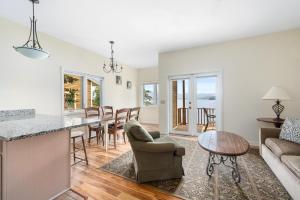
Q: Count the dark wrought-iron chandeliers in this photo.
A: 1